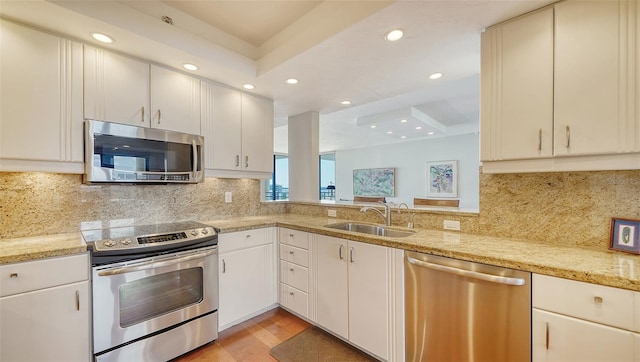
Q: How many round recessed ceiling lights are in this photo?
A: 13